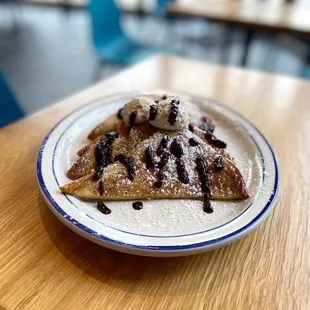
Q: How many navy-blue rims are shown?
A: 2